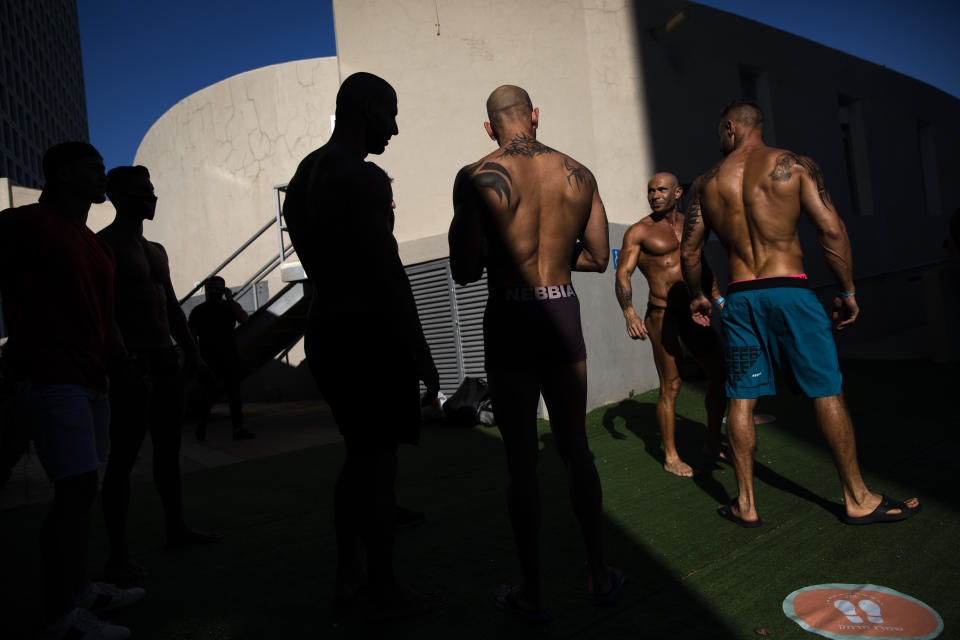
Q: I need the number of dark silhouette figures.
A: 4